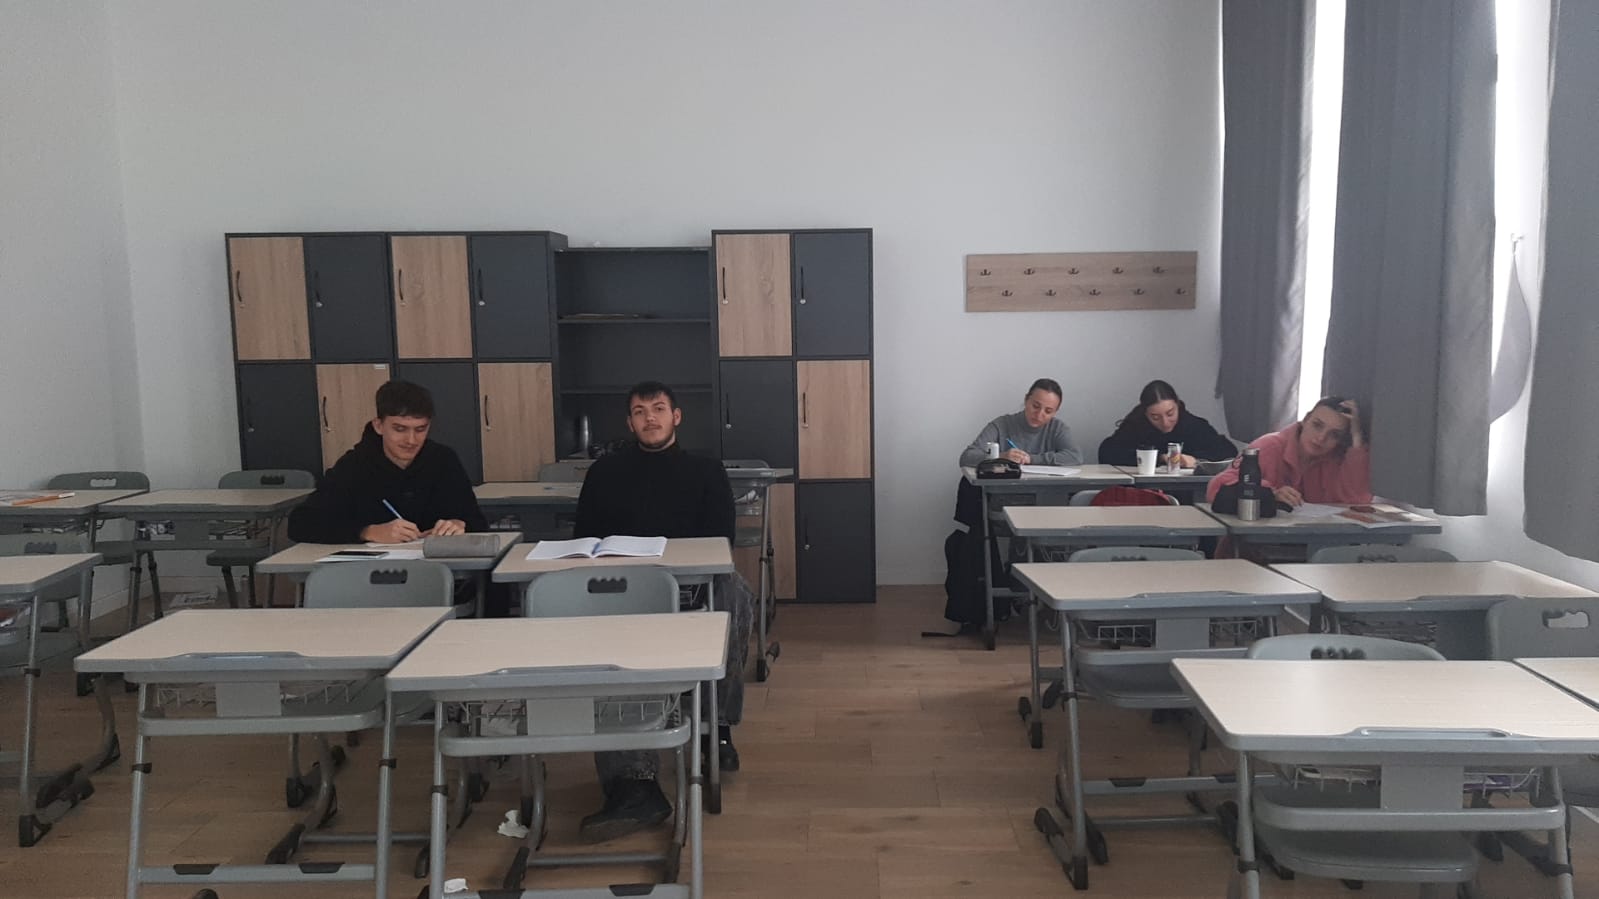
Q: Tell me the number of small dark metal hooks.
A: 10